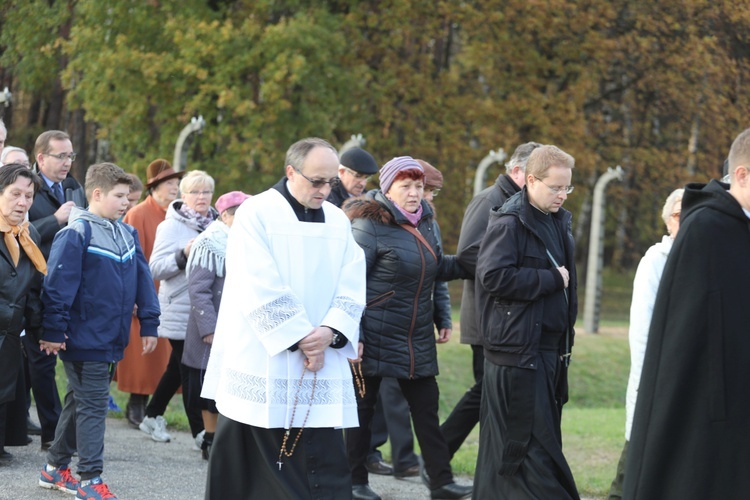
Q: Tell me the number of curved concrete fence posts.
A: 5